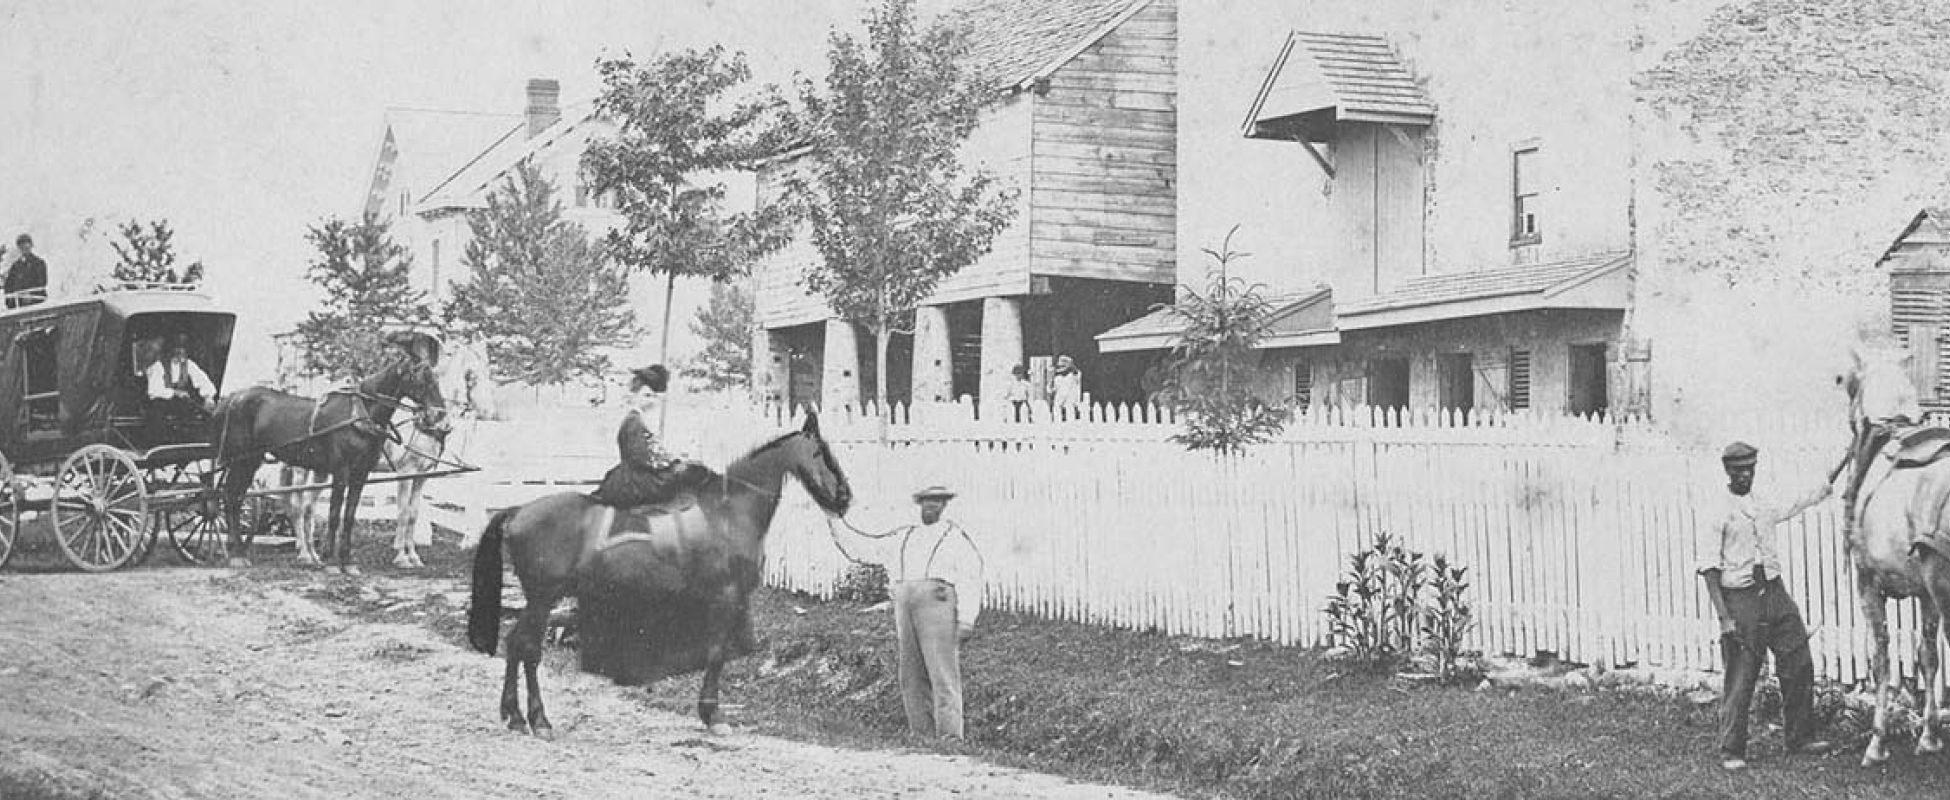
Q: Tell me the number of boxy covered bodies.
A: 1